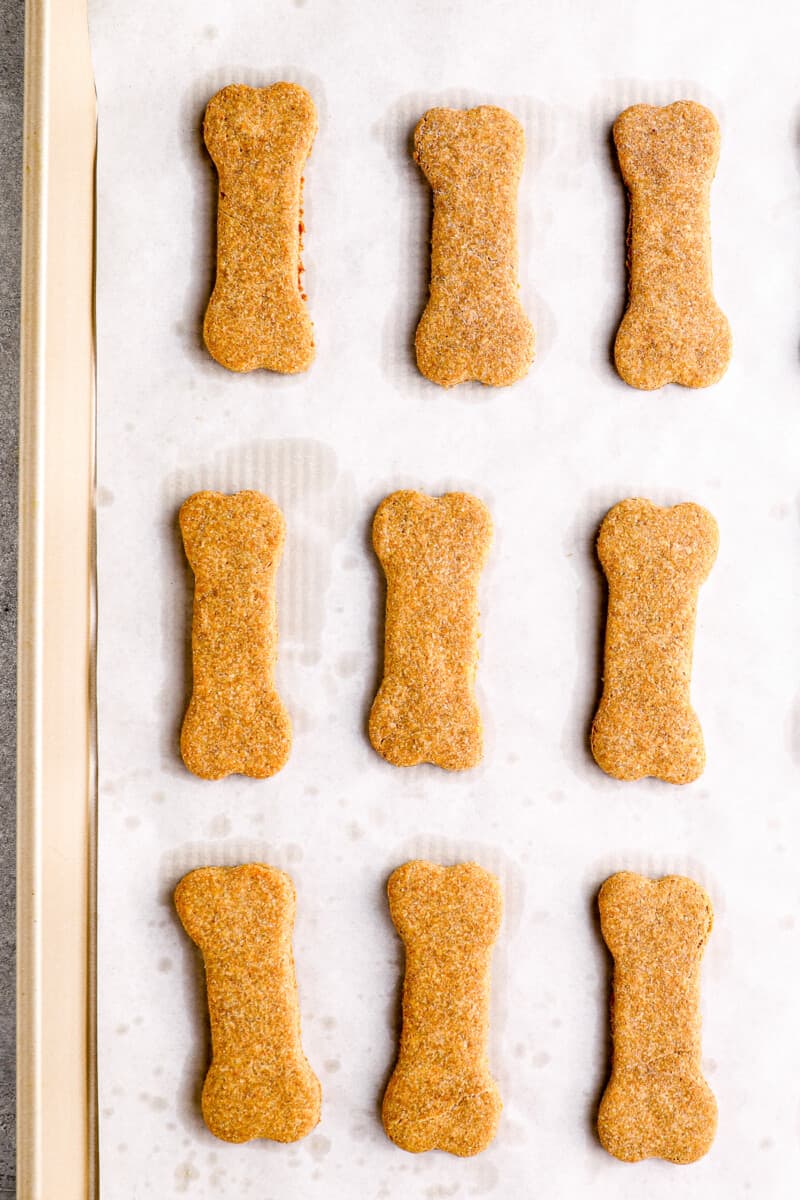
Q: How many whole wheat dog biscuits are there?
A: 9